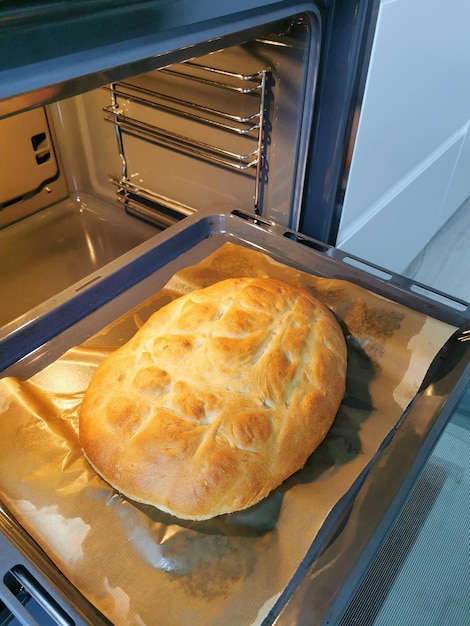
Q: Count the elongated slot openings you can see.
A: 5